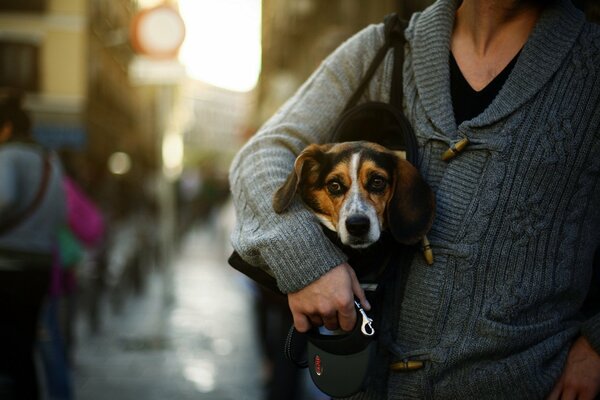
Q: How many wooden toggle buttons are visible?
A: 3